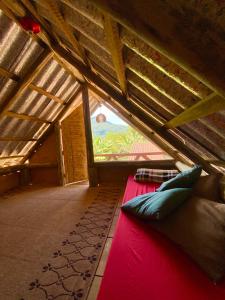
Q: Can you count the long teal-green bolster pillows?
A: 2